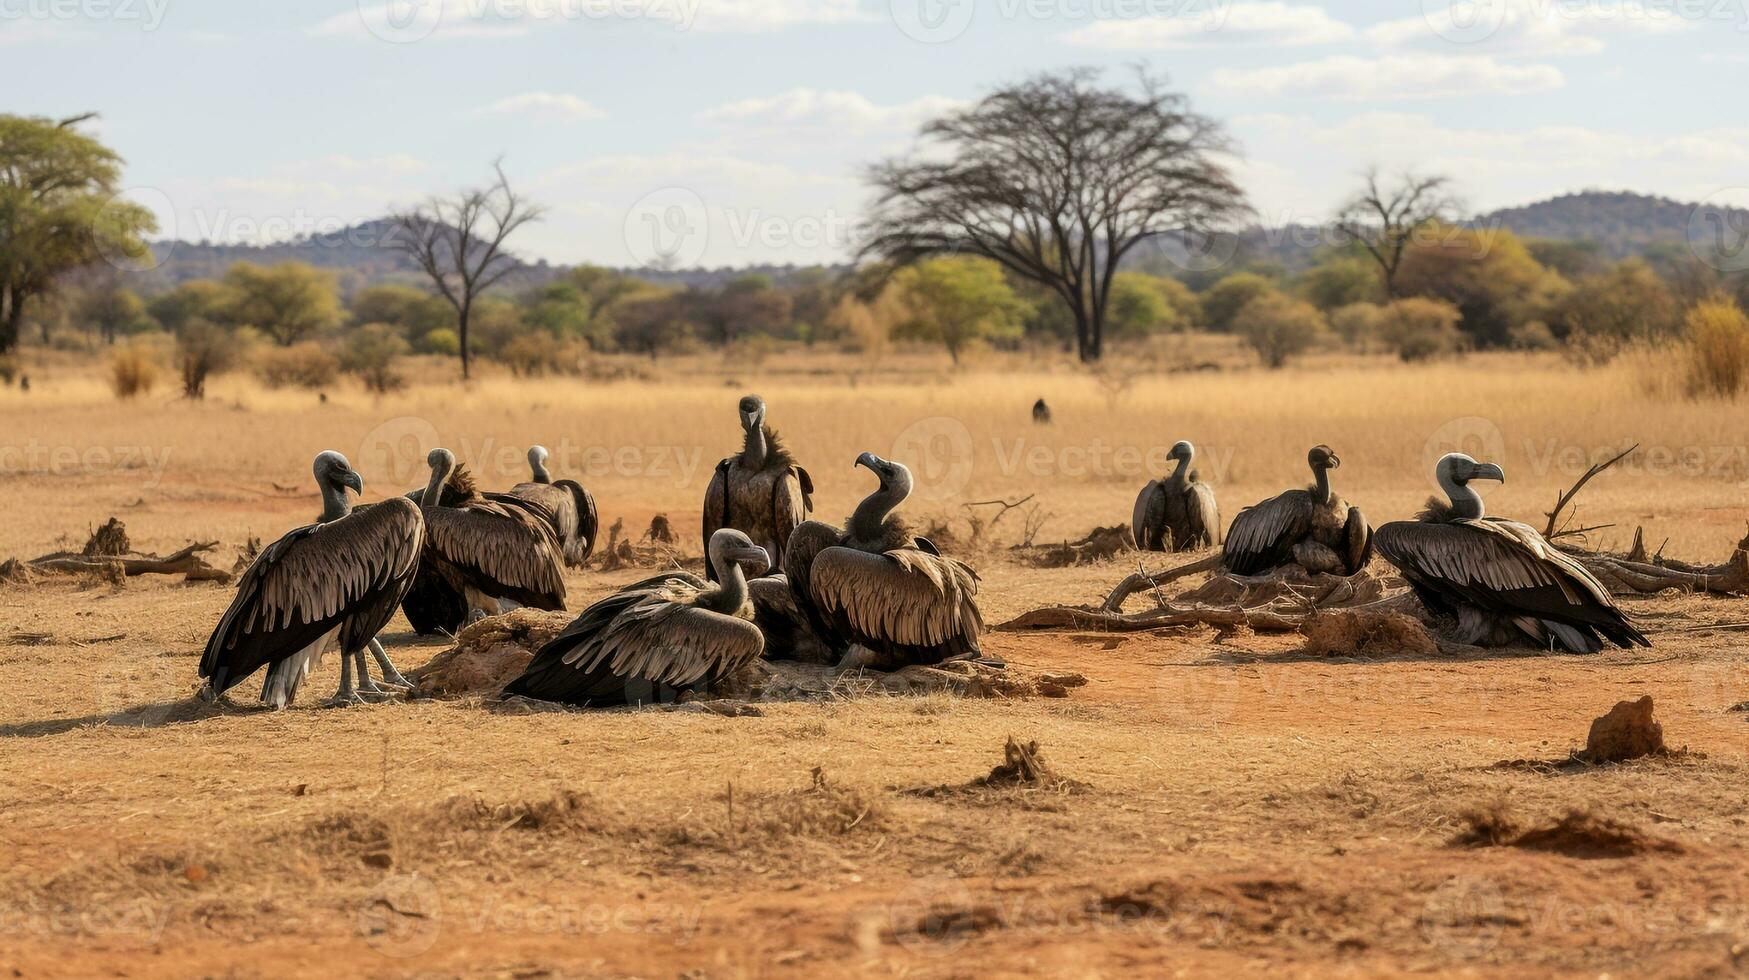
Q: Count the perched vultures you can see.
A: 9